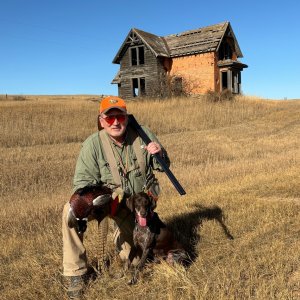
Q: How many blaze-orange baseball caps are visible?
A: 1